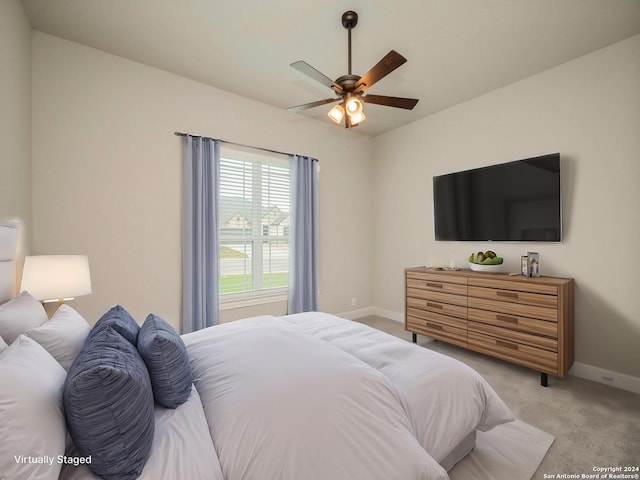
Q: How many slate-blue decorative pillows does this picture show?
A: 3